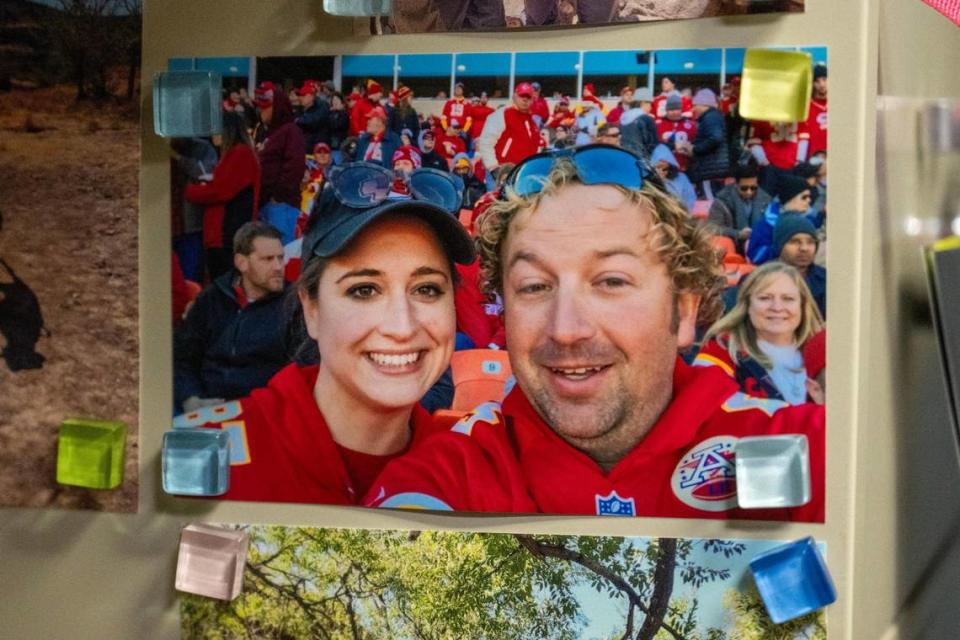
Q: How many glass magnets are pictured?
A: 8